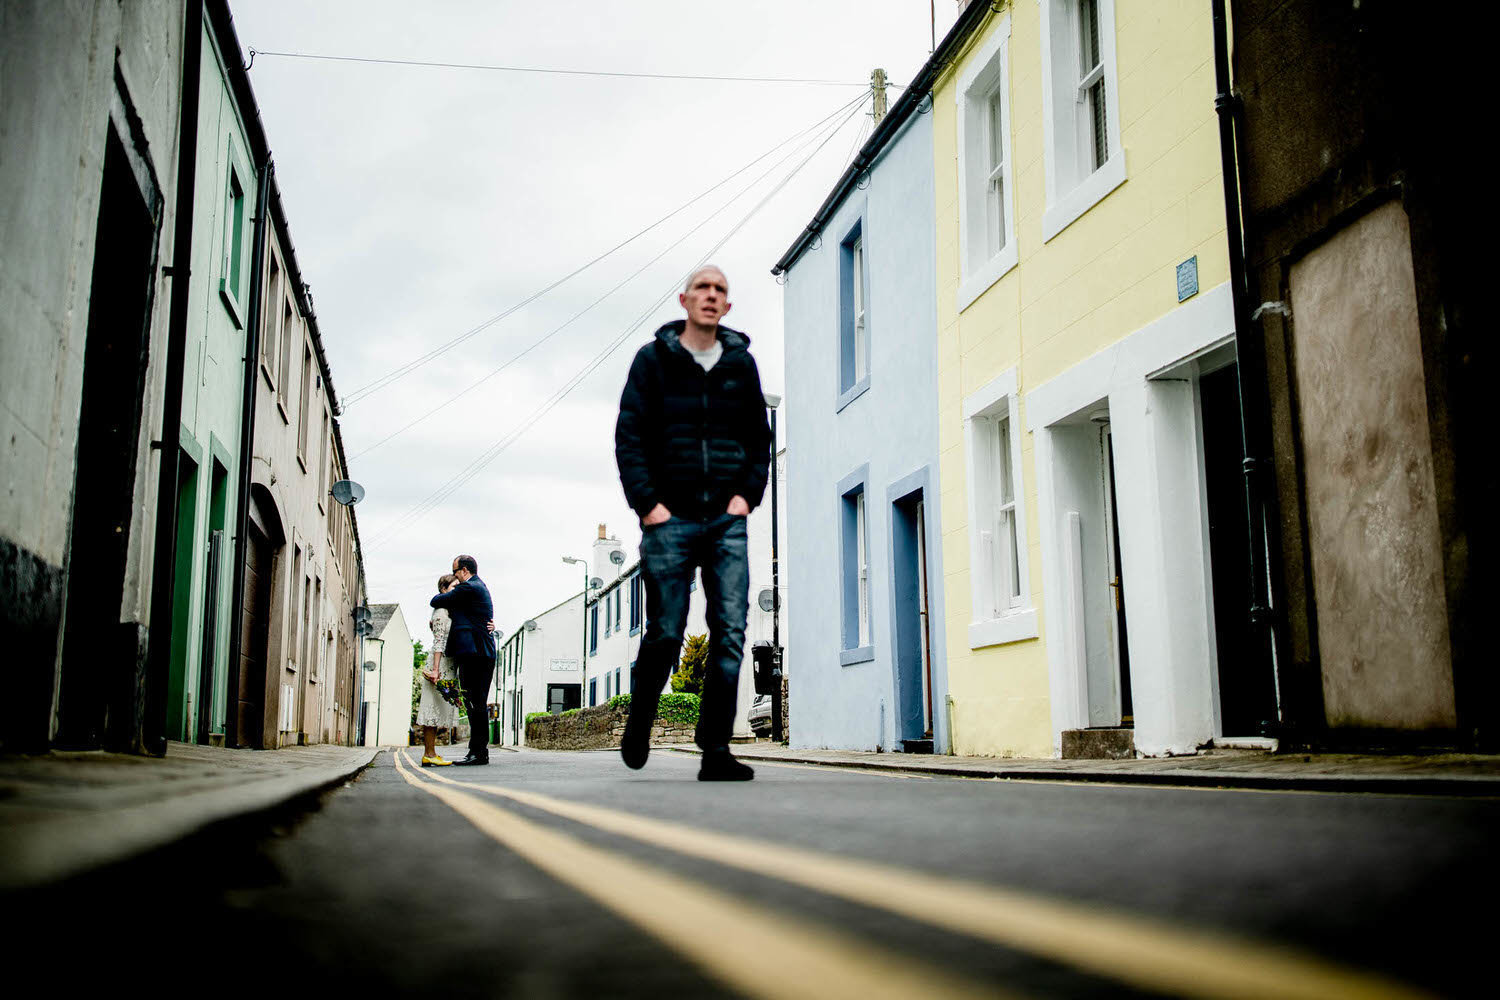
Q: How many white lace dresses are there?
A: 1